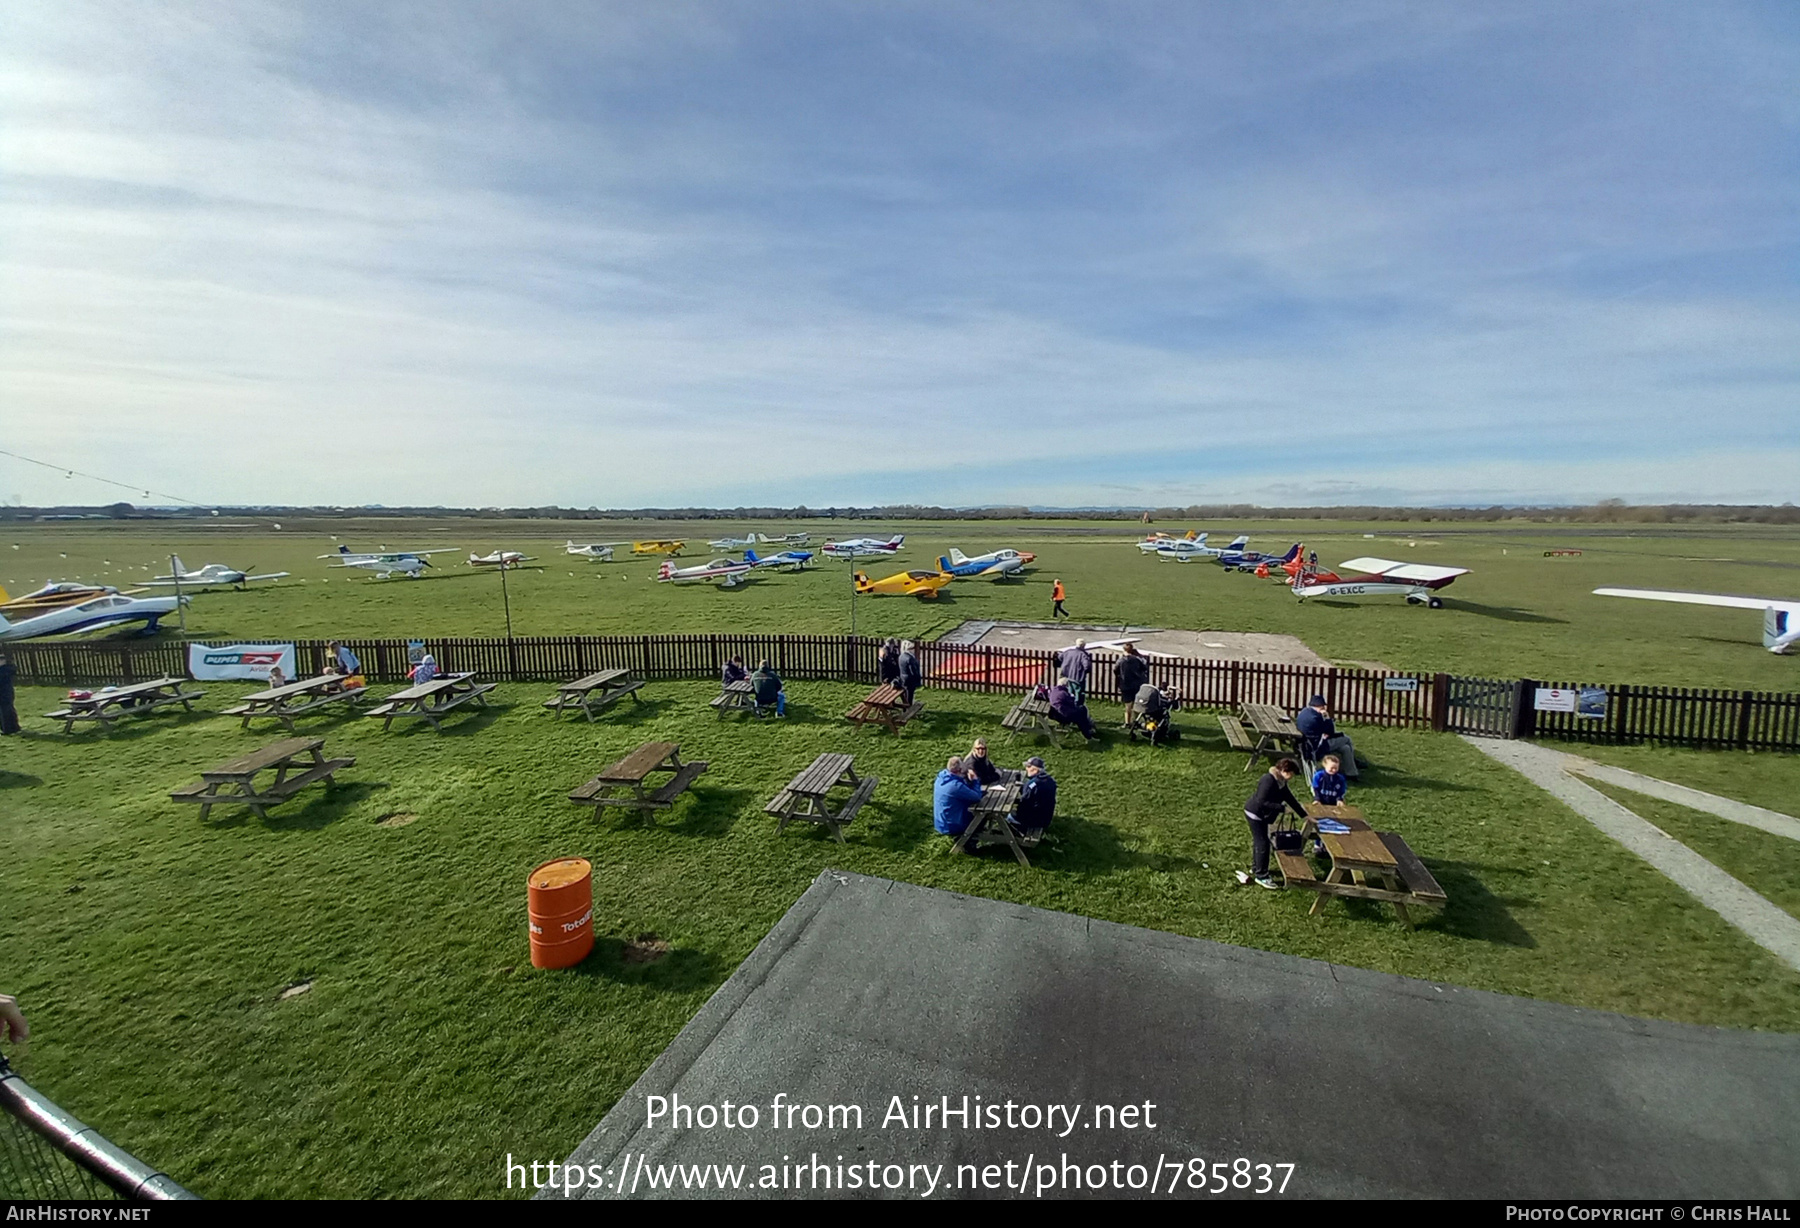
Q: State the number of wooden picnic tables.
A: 13